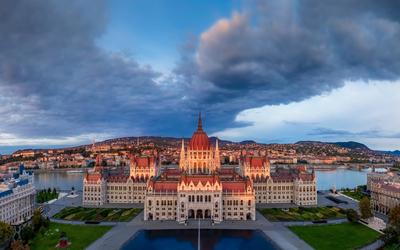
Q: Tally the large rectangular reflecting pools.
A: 1